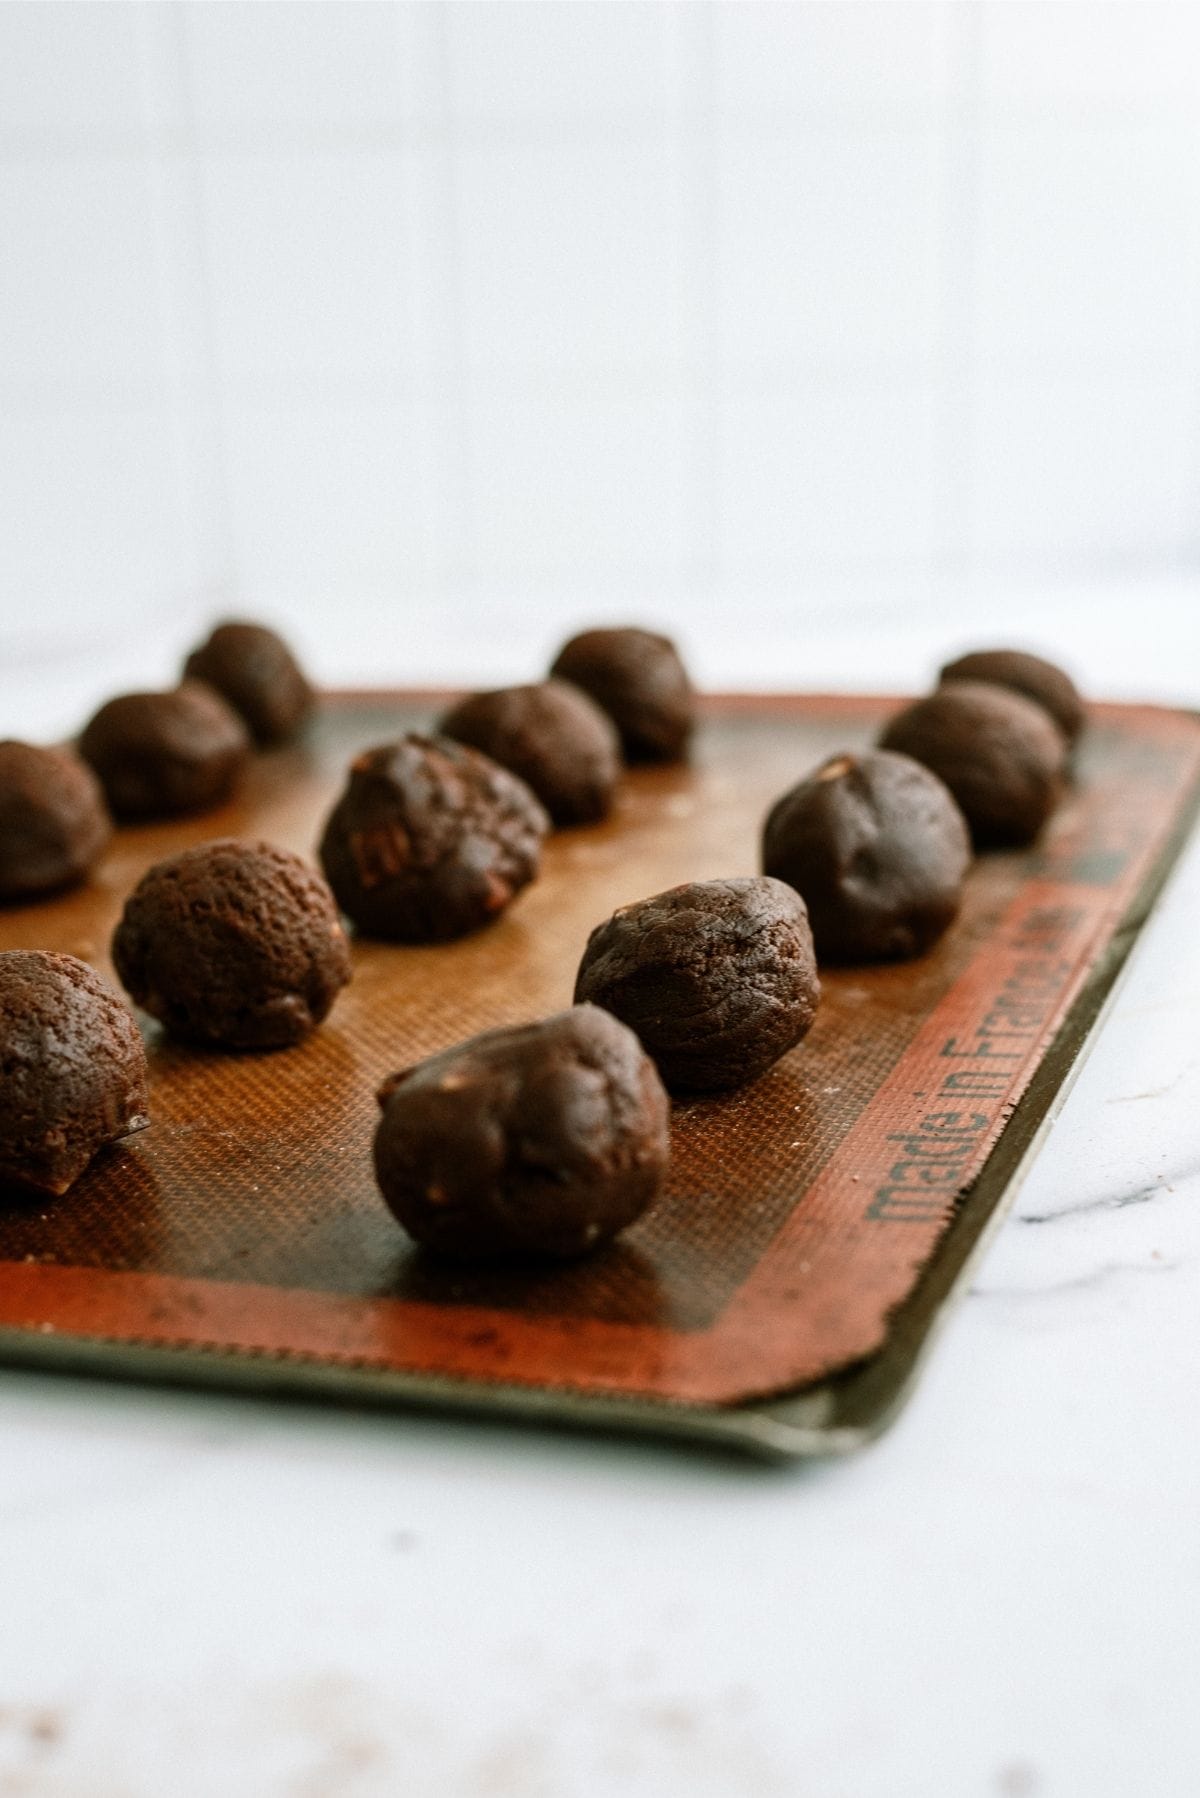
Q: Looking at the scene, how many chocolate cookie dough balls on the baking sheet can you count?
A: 13